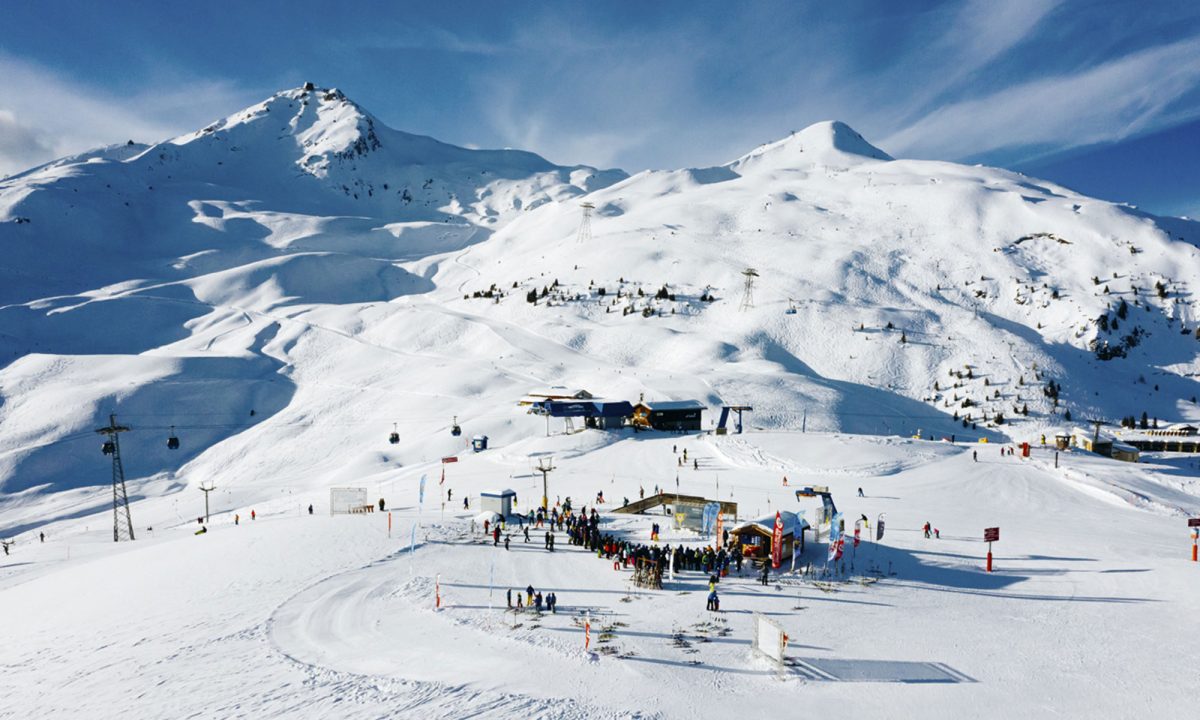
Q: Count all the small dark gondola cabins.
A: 4